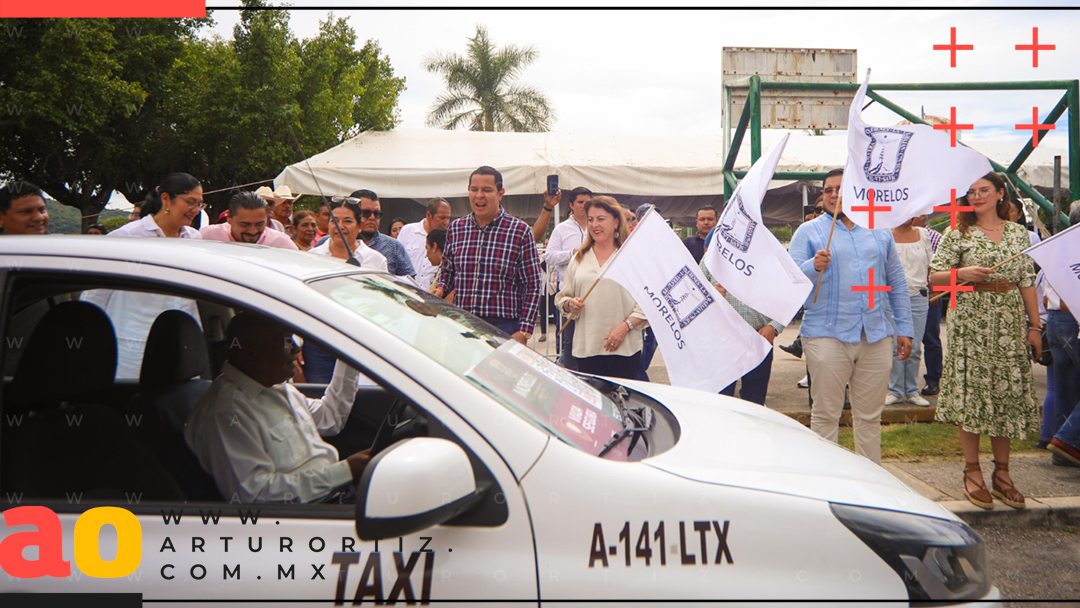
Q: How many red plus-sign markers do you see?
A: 8